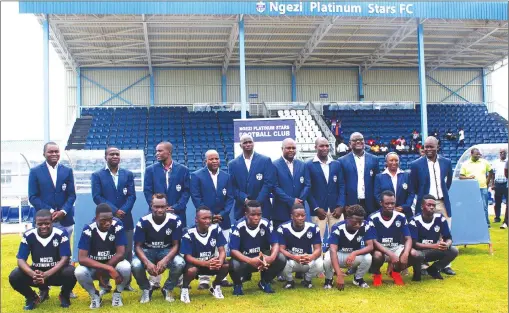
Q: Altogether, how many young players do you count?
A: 9